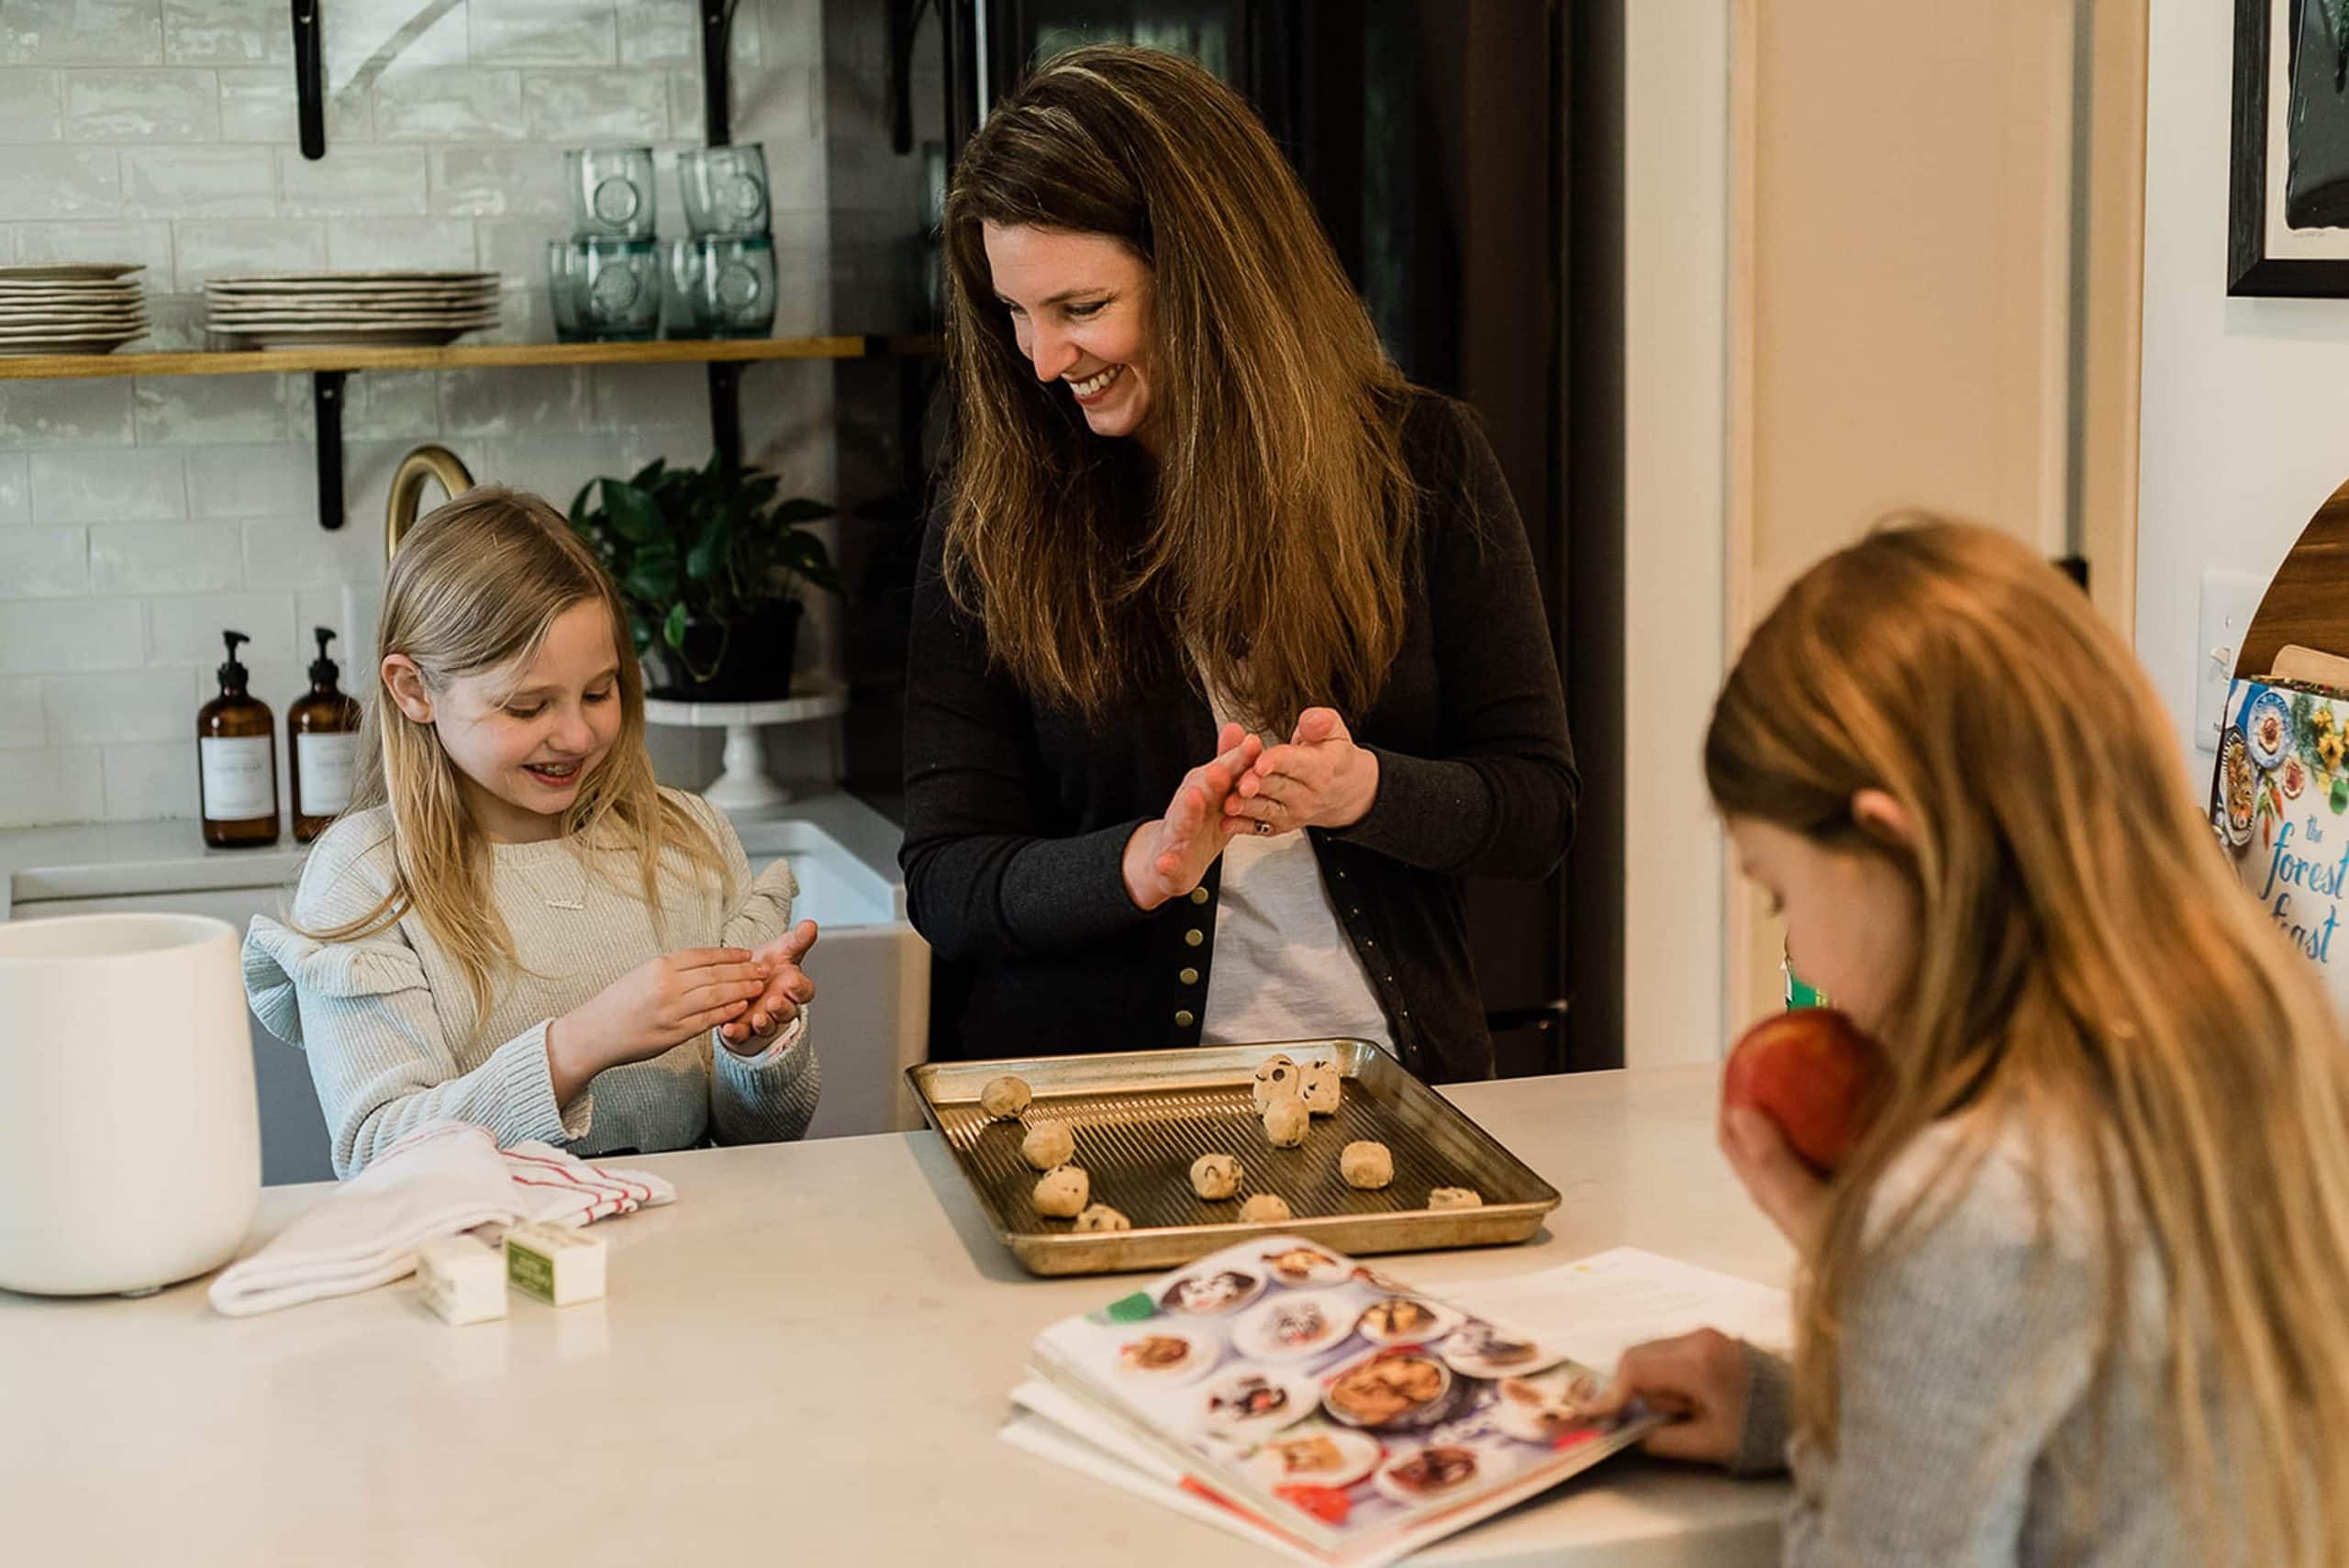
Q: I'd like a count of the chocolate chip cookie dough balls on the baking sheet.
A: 11